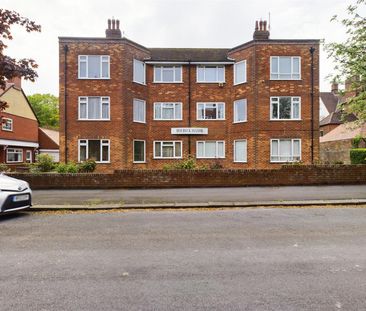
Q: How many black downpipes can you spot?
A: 3